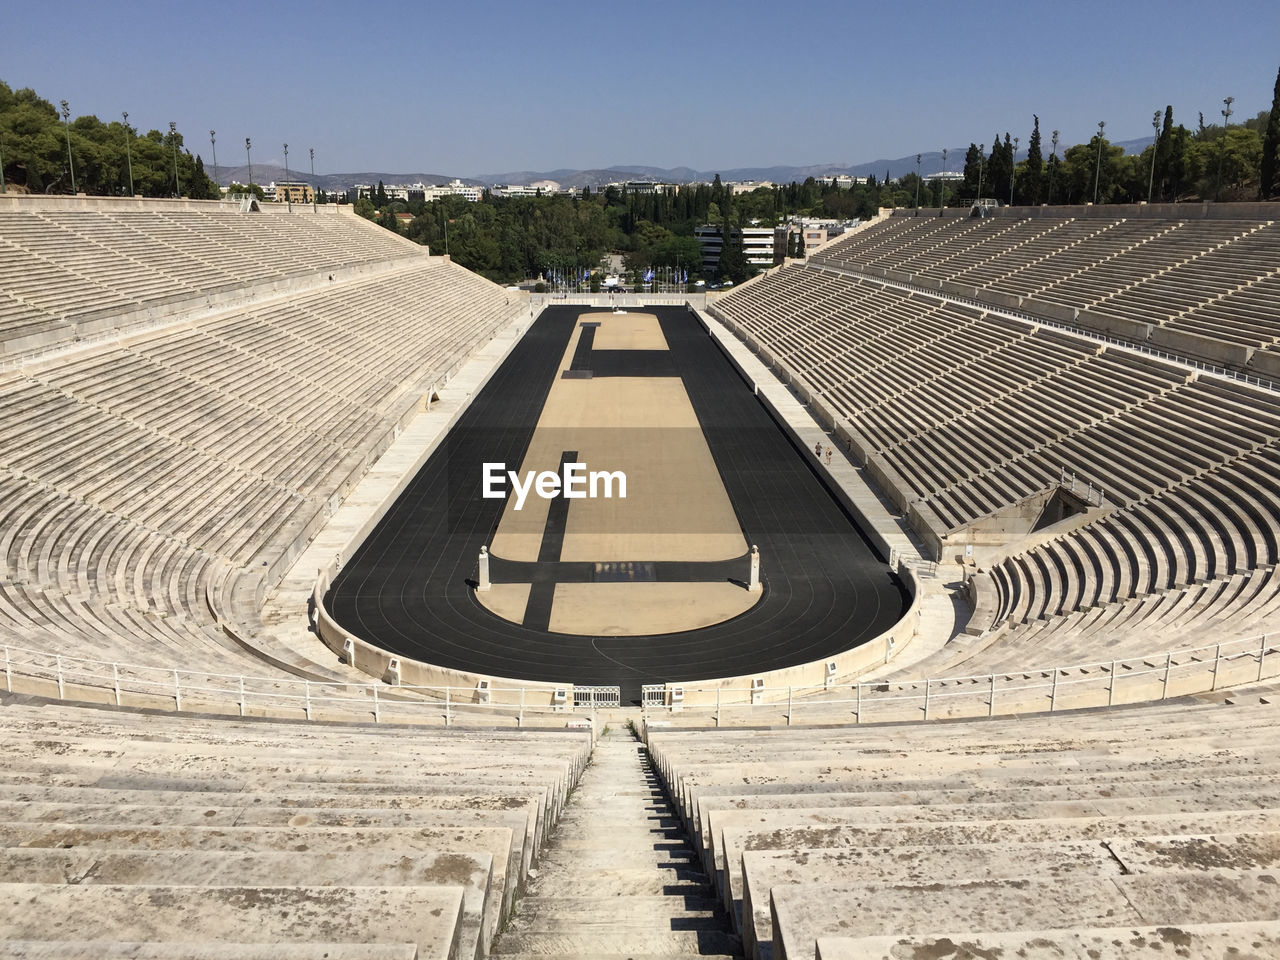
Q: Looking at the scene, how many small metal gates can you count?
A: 2